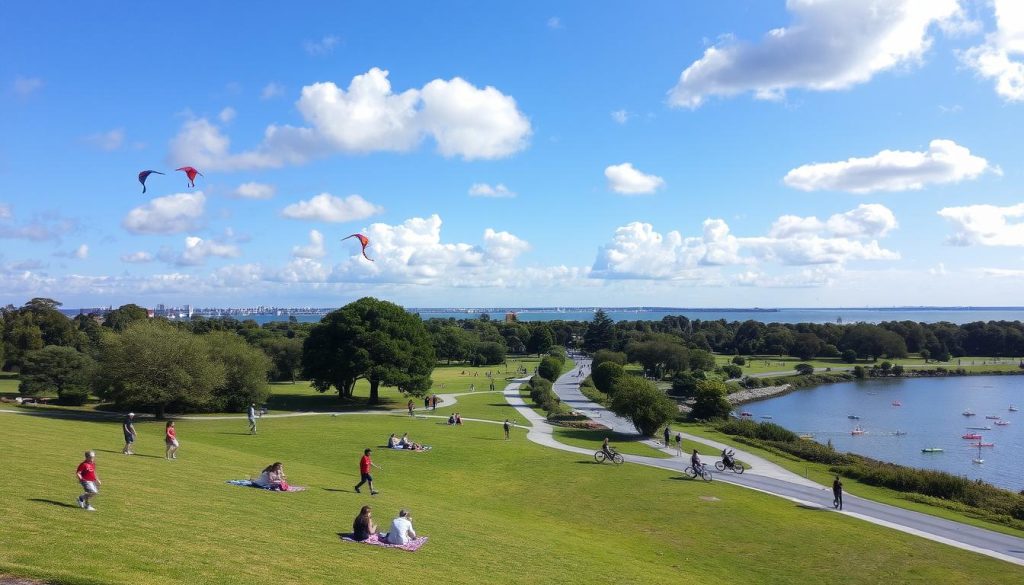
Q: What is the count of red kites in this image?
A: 2